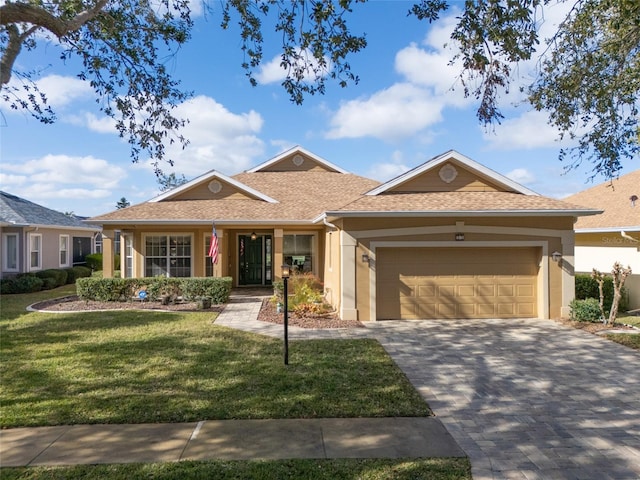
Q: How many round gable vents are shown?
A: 3